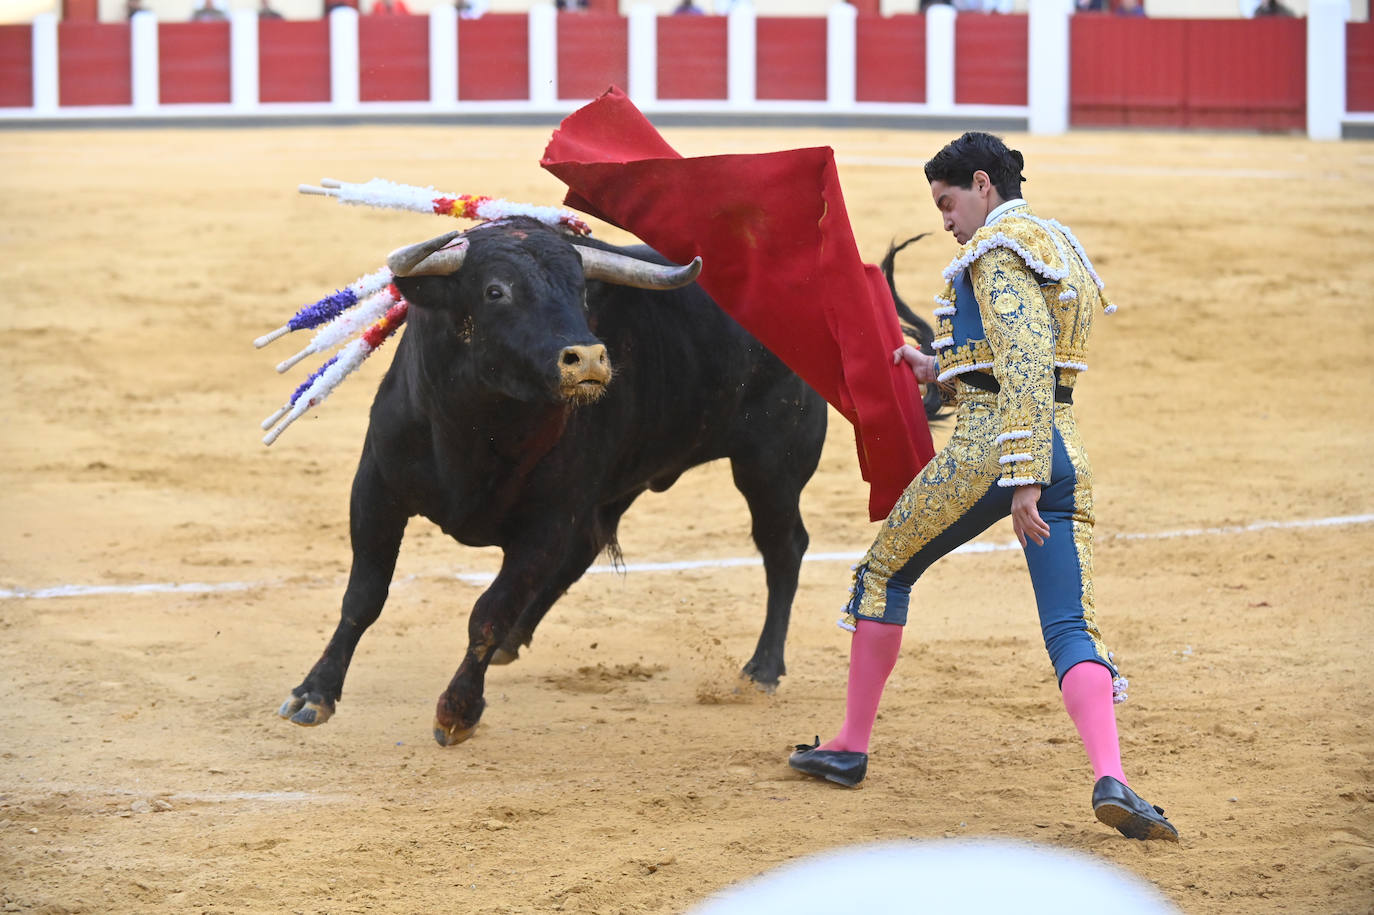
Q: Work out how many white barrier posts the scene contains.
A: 12